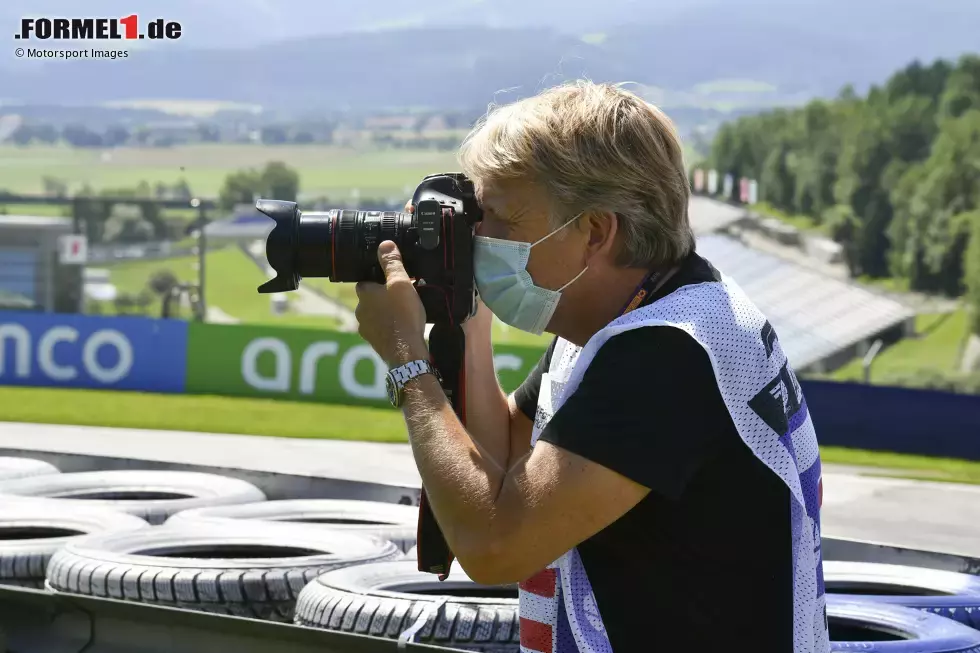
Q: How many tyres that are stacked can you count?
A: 8